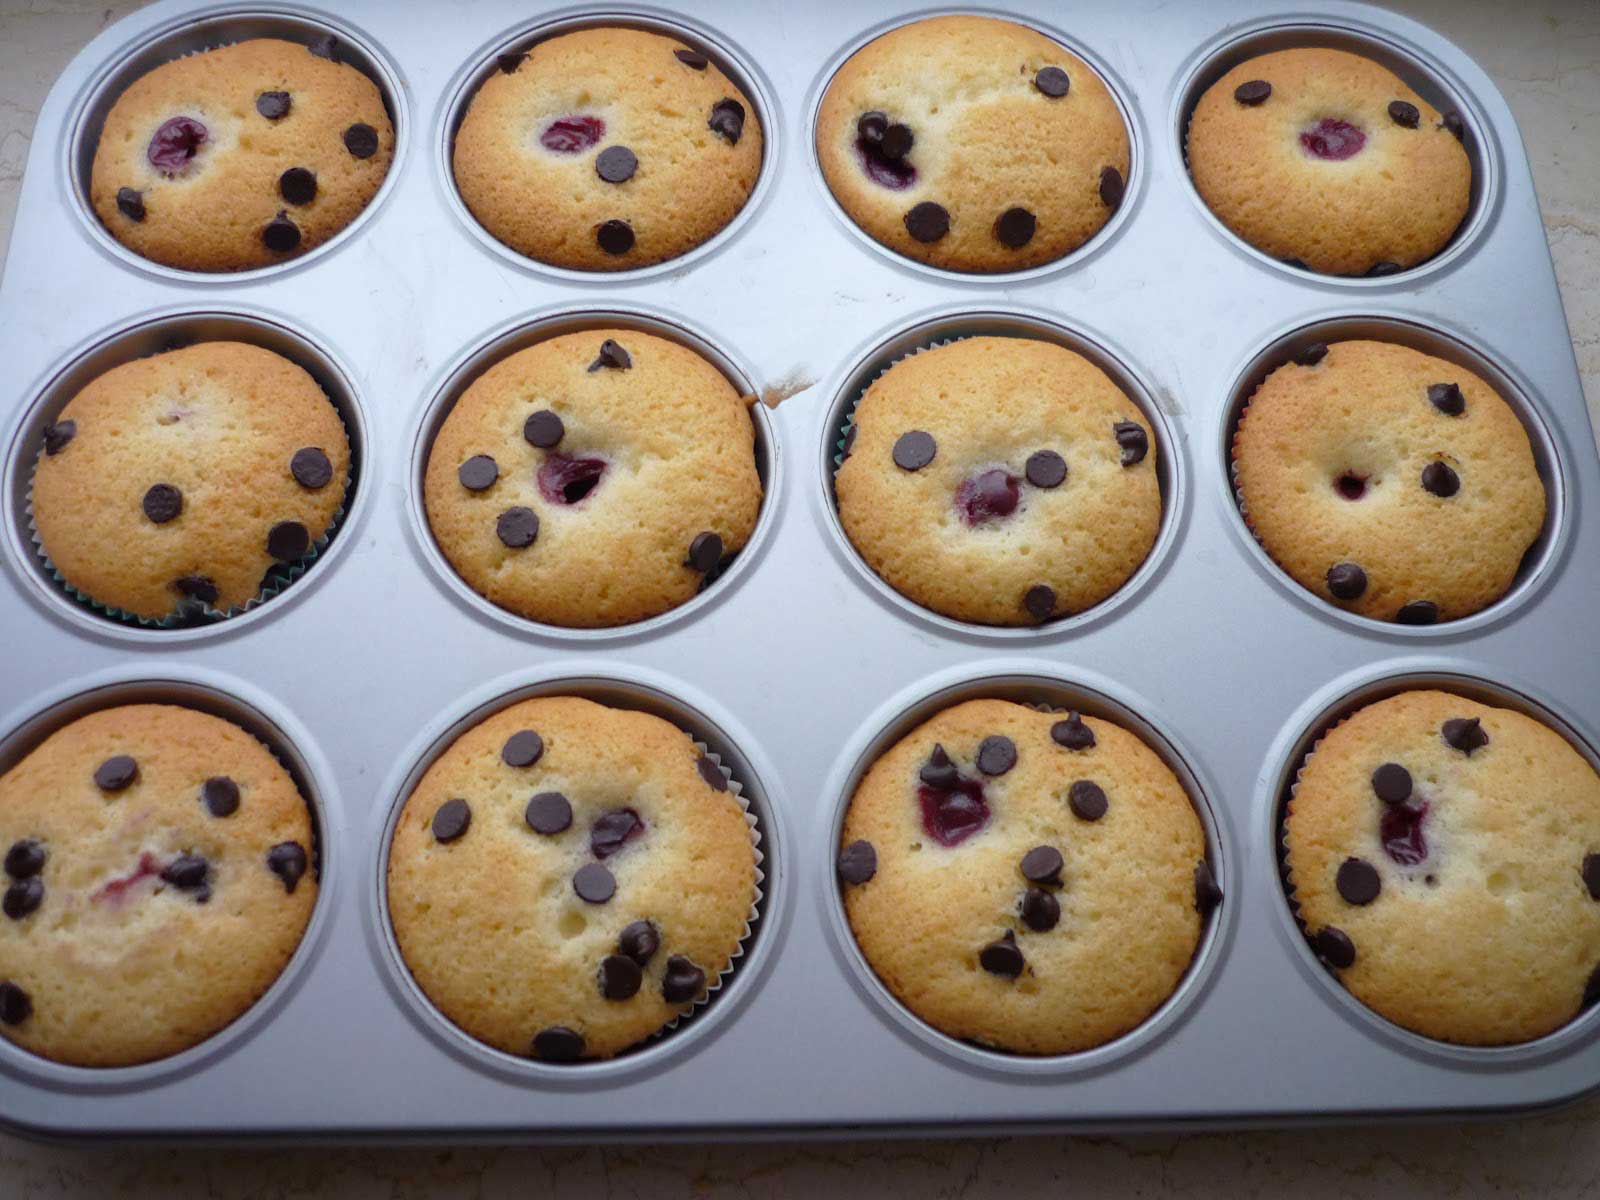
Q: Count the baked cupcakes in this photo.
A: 12